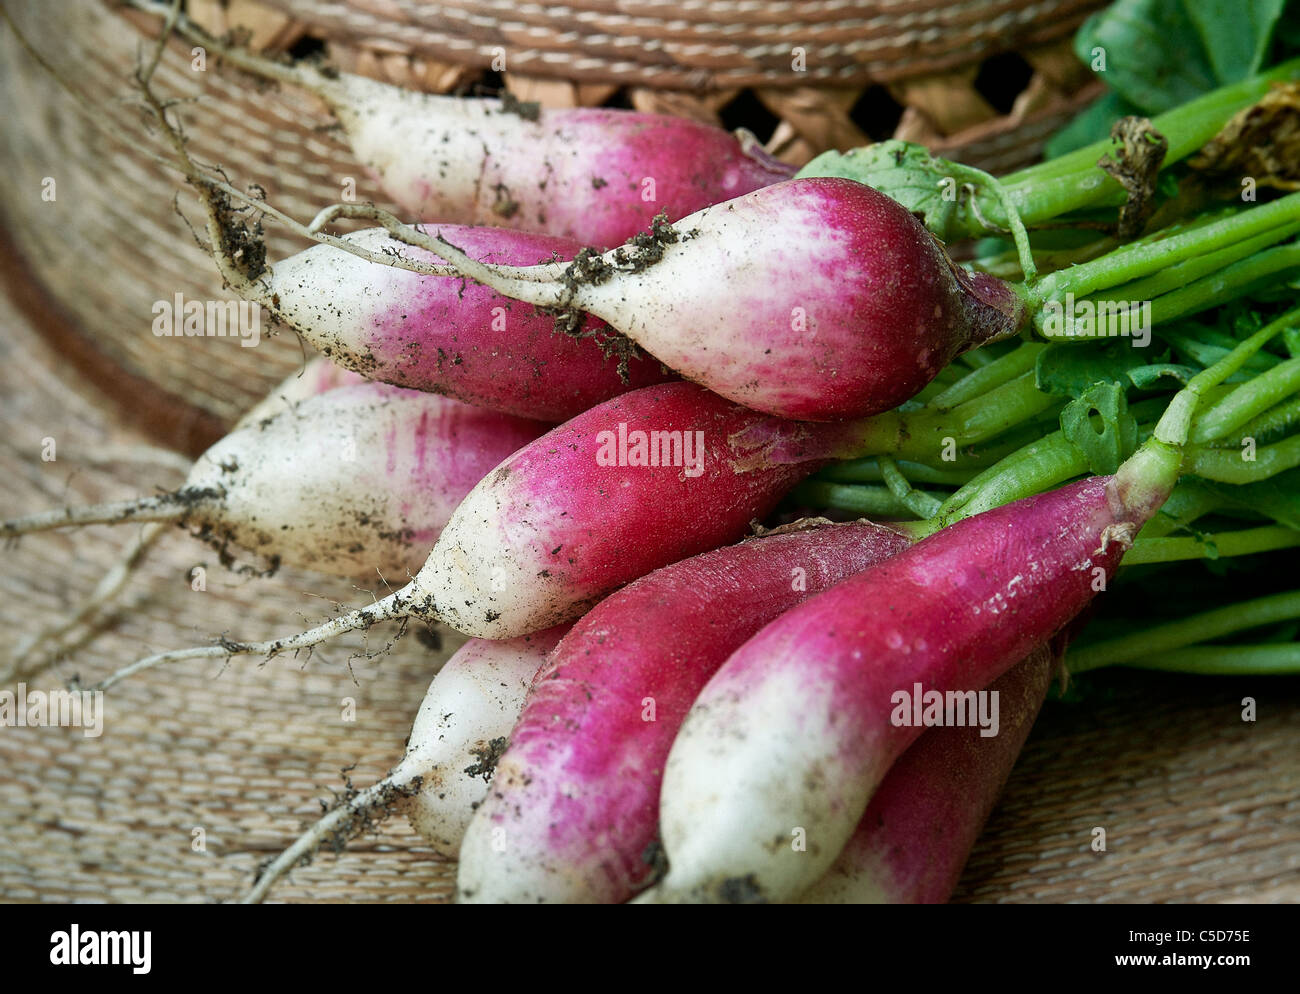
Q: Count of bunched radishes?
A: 10